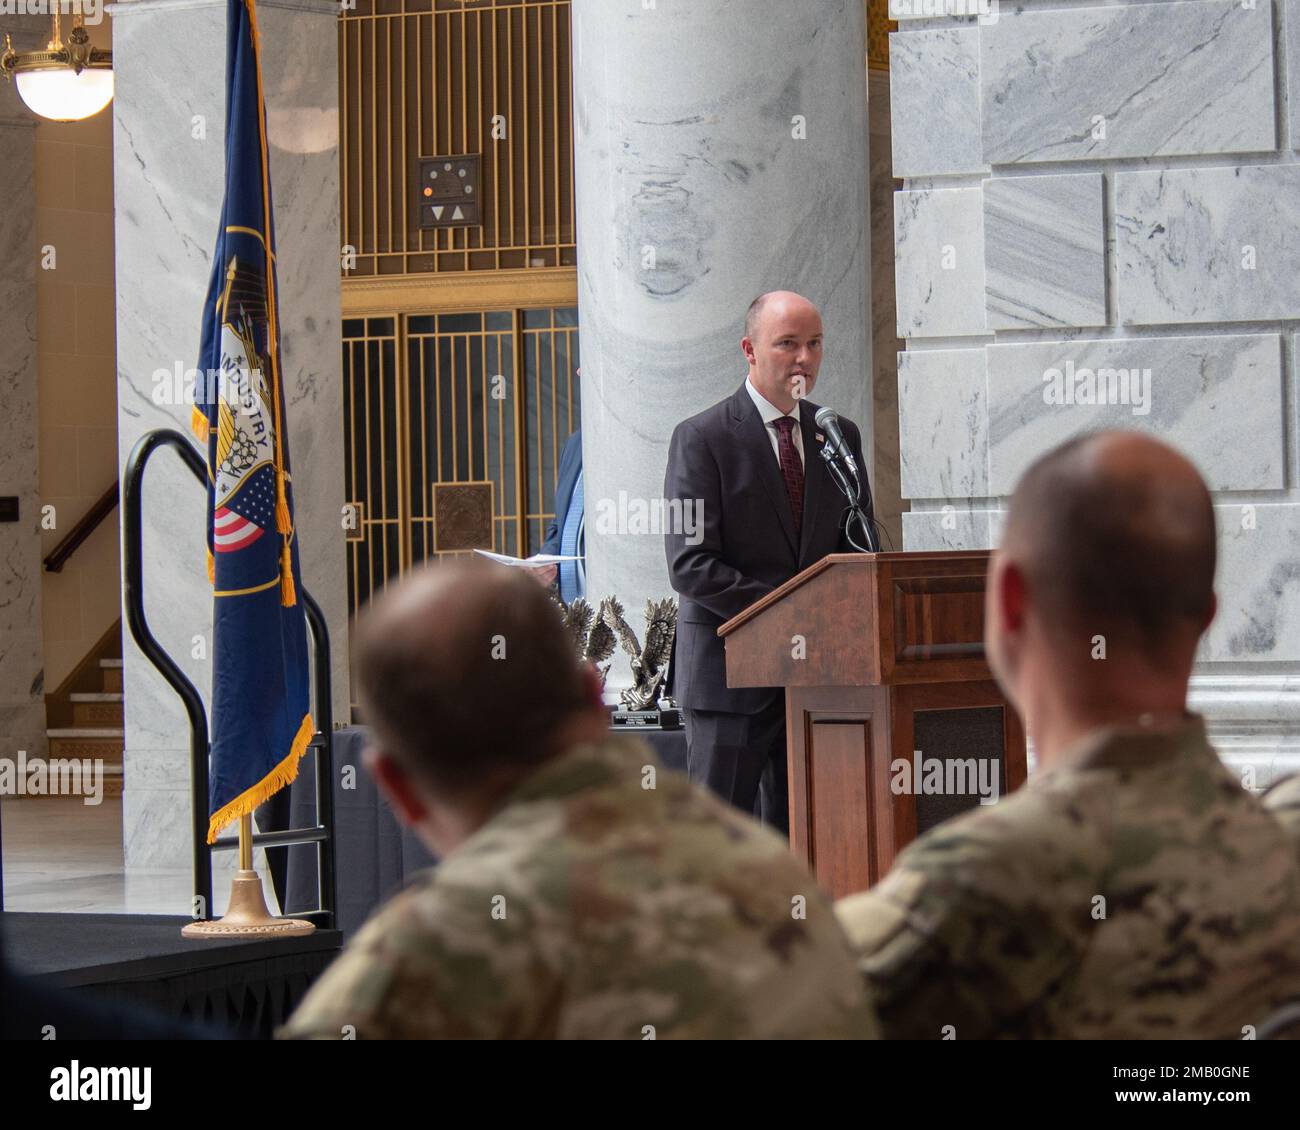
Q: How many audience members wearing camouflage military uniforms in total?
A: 2